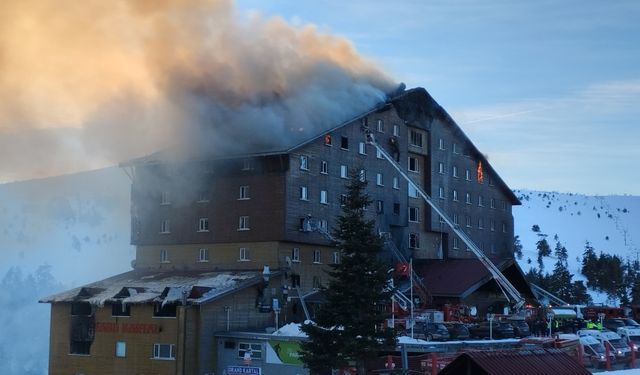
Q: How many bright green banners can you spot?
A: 1